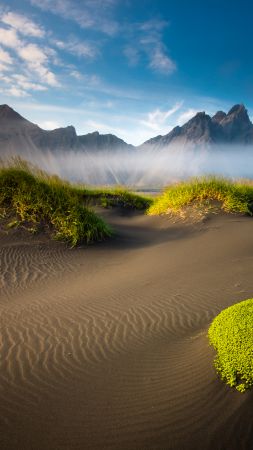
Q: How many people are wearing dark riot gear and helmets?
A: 0